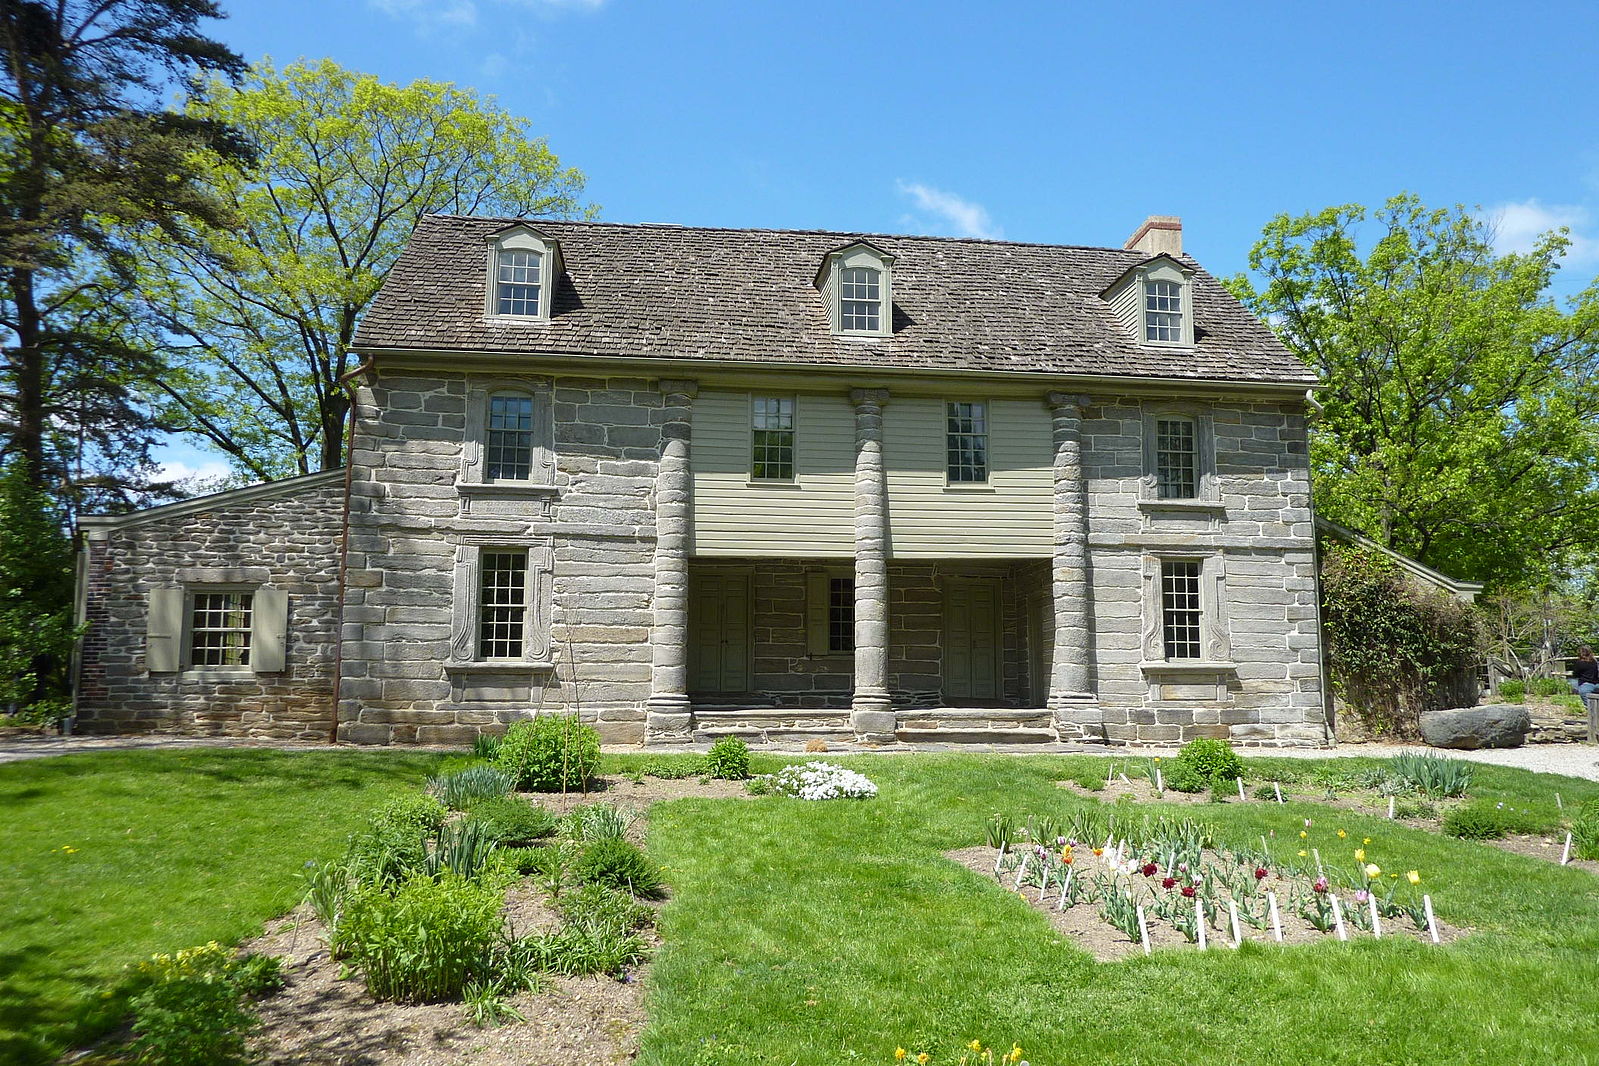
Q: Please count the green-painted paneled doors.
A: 2